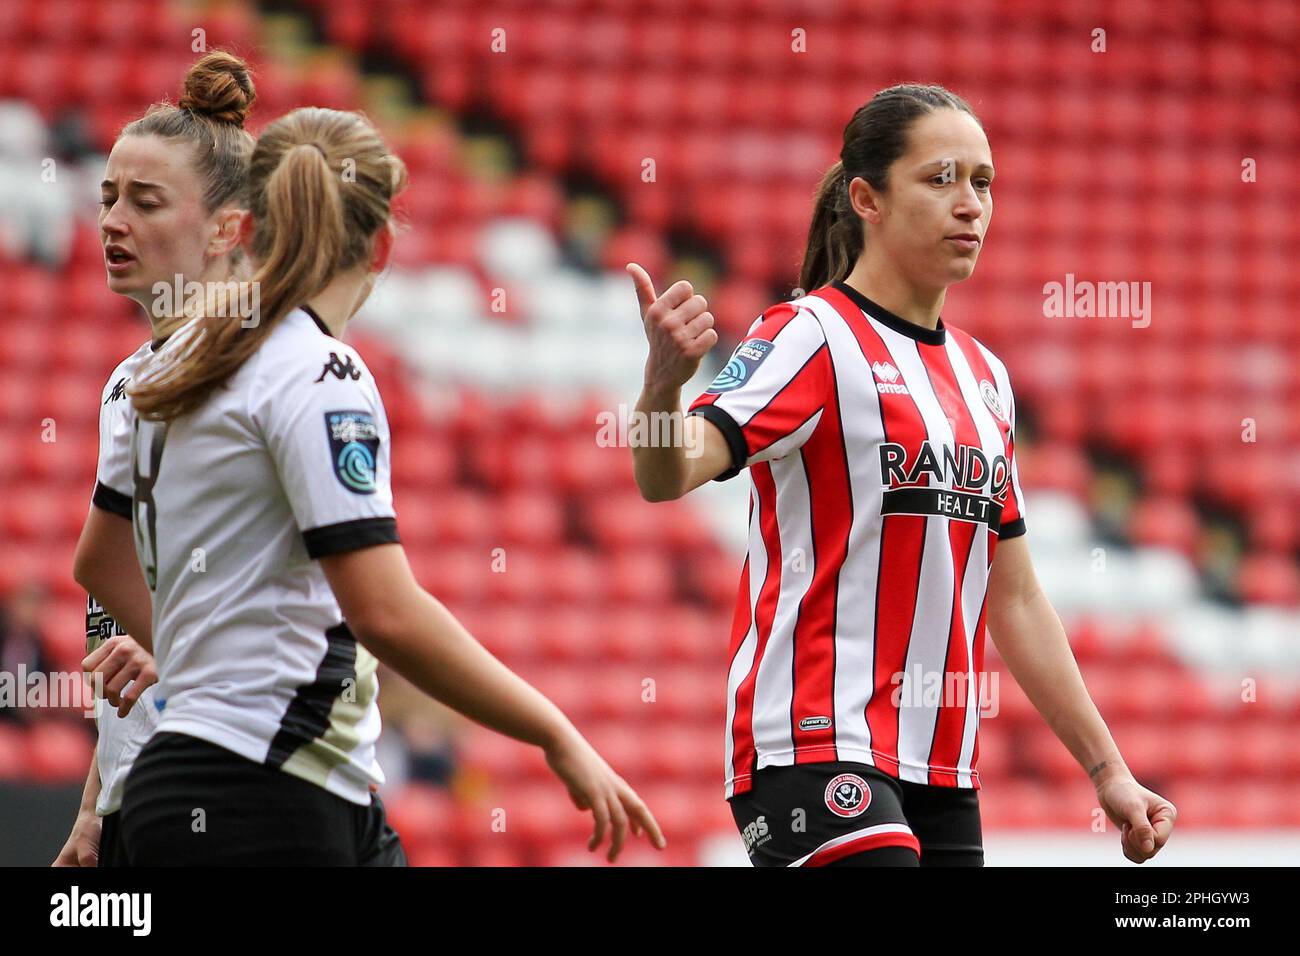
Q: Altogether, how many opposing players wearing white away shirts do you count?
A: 2